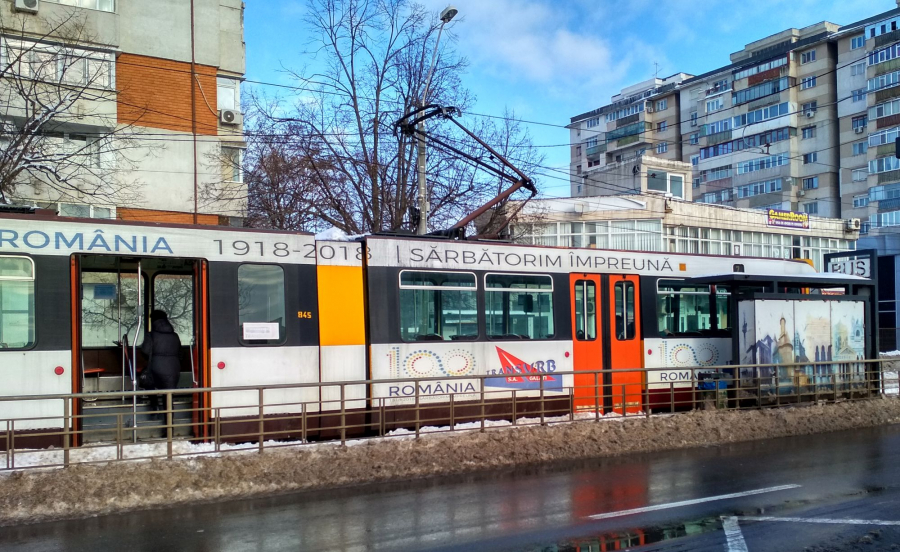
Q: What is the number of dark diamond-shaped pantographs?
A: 1